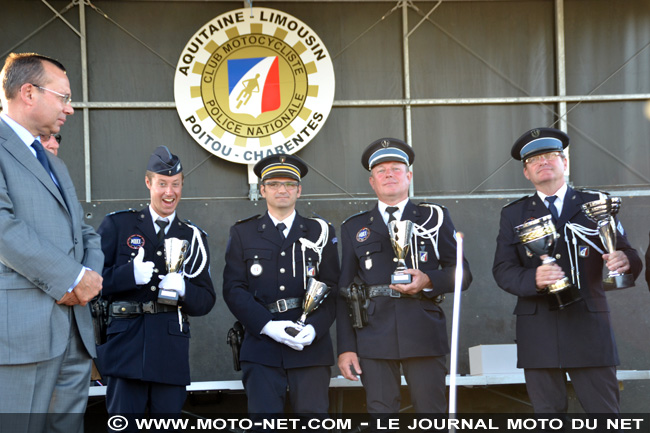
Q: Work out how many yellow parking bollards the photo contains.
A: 0